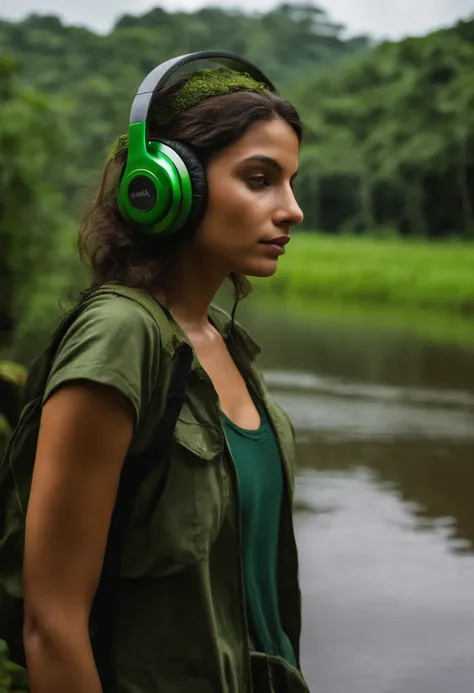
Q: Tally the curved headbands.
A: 1